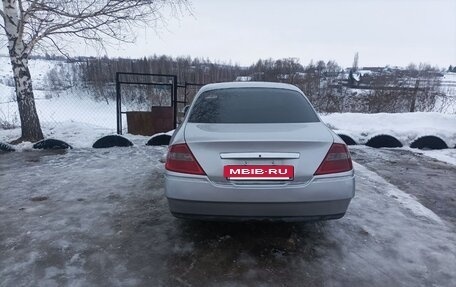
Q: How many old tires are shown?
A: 7